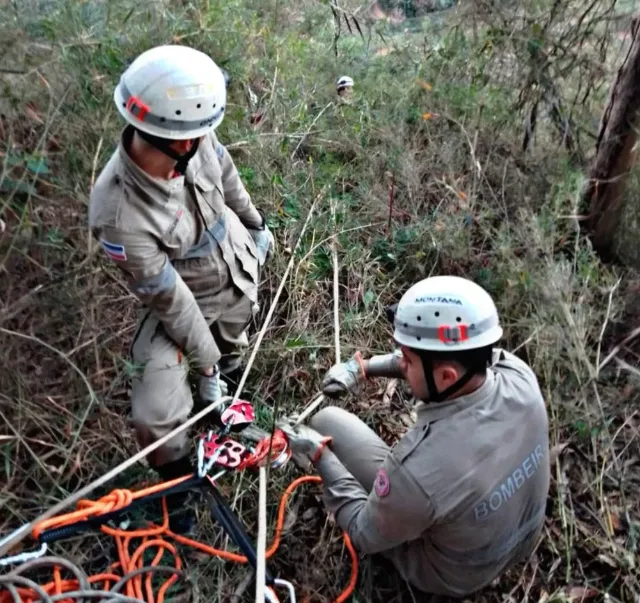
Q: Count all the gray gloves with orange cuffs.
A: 2